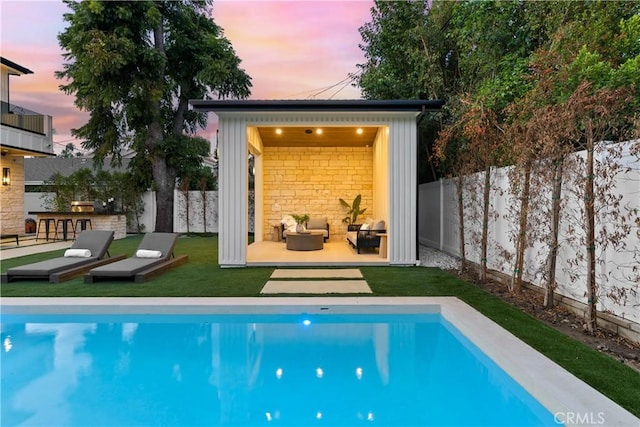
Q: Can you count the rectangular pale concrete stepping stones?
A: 2